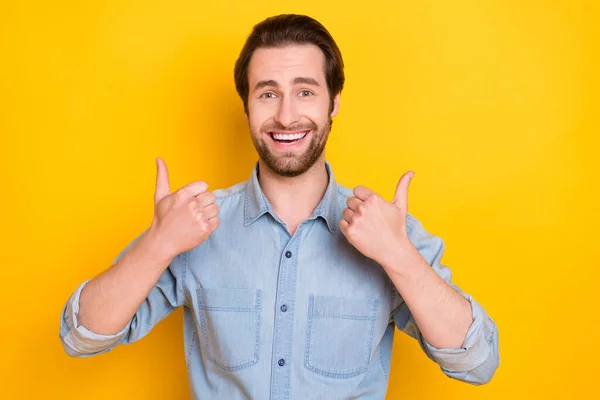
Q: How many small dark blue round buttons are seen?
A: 3